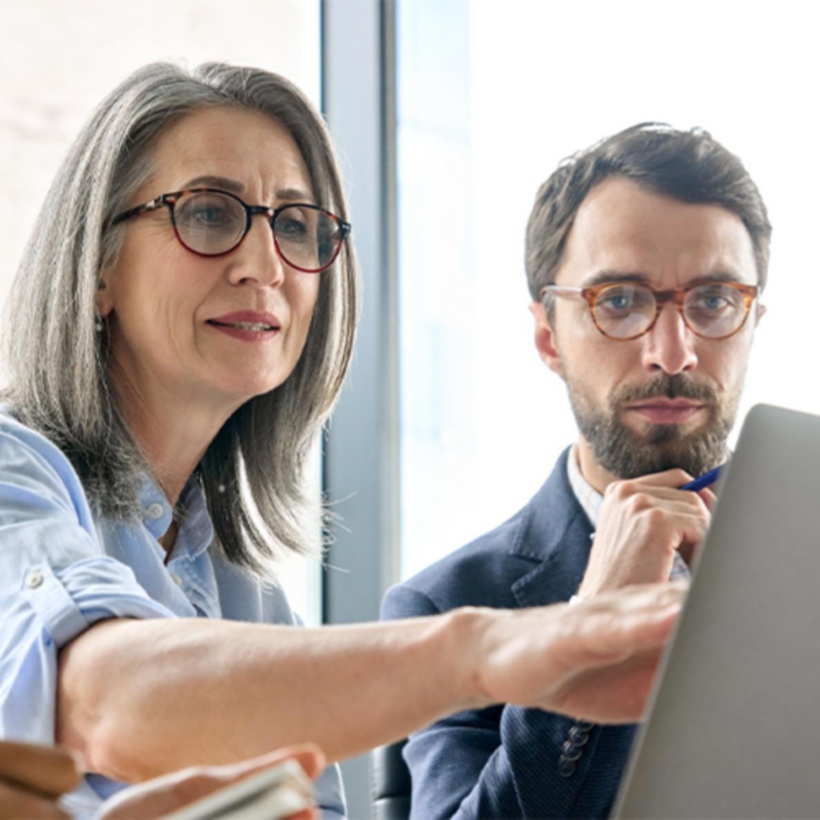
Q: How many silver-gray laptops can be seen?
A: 1